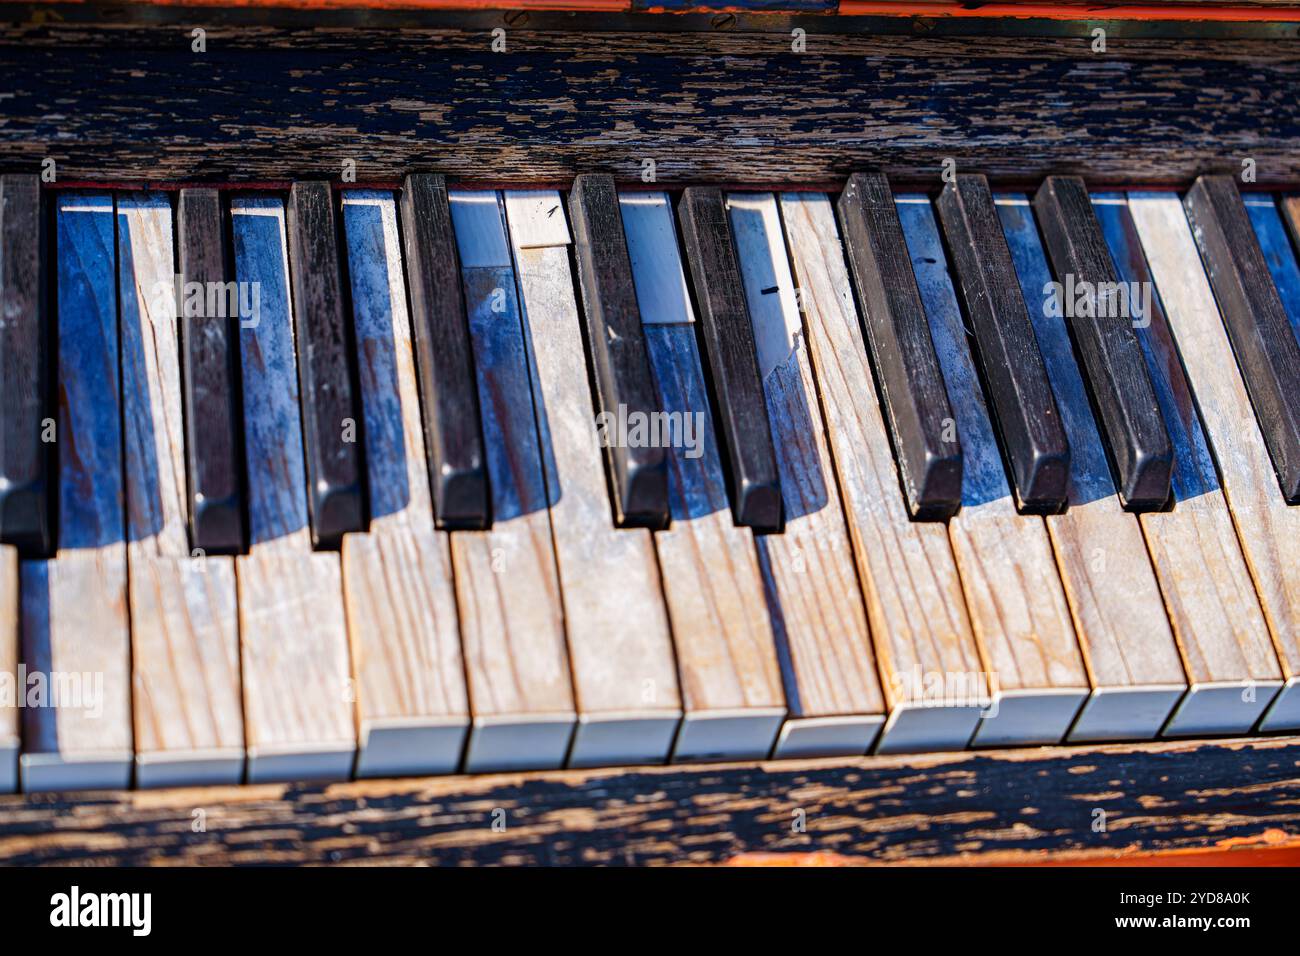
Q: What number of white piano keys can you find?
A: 14